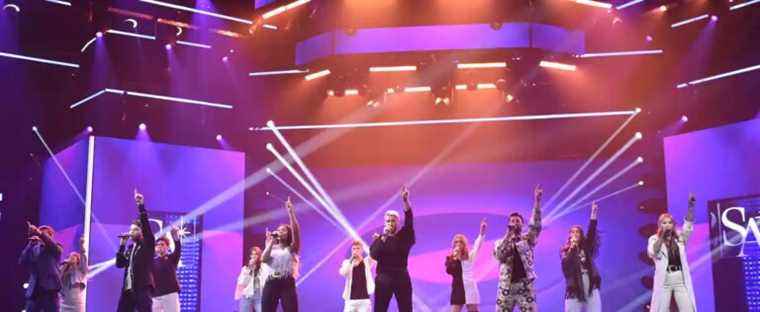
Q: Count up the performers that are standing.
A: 12